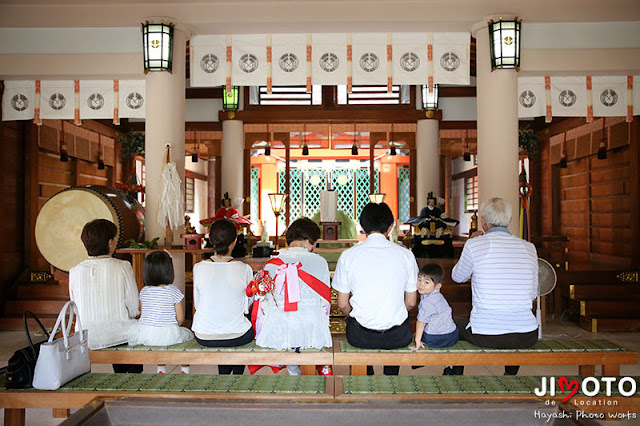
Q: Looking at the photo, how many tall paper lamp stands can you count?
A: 2